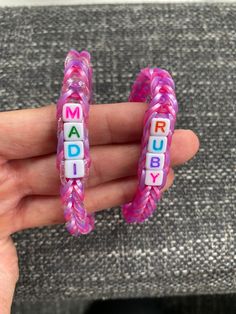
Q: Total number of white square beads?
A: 8